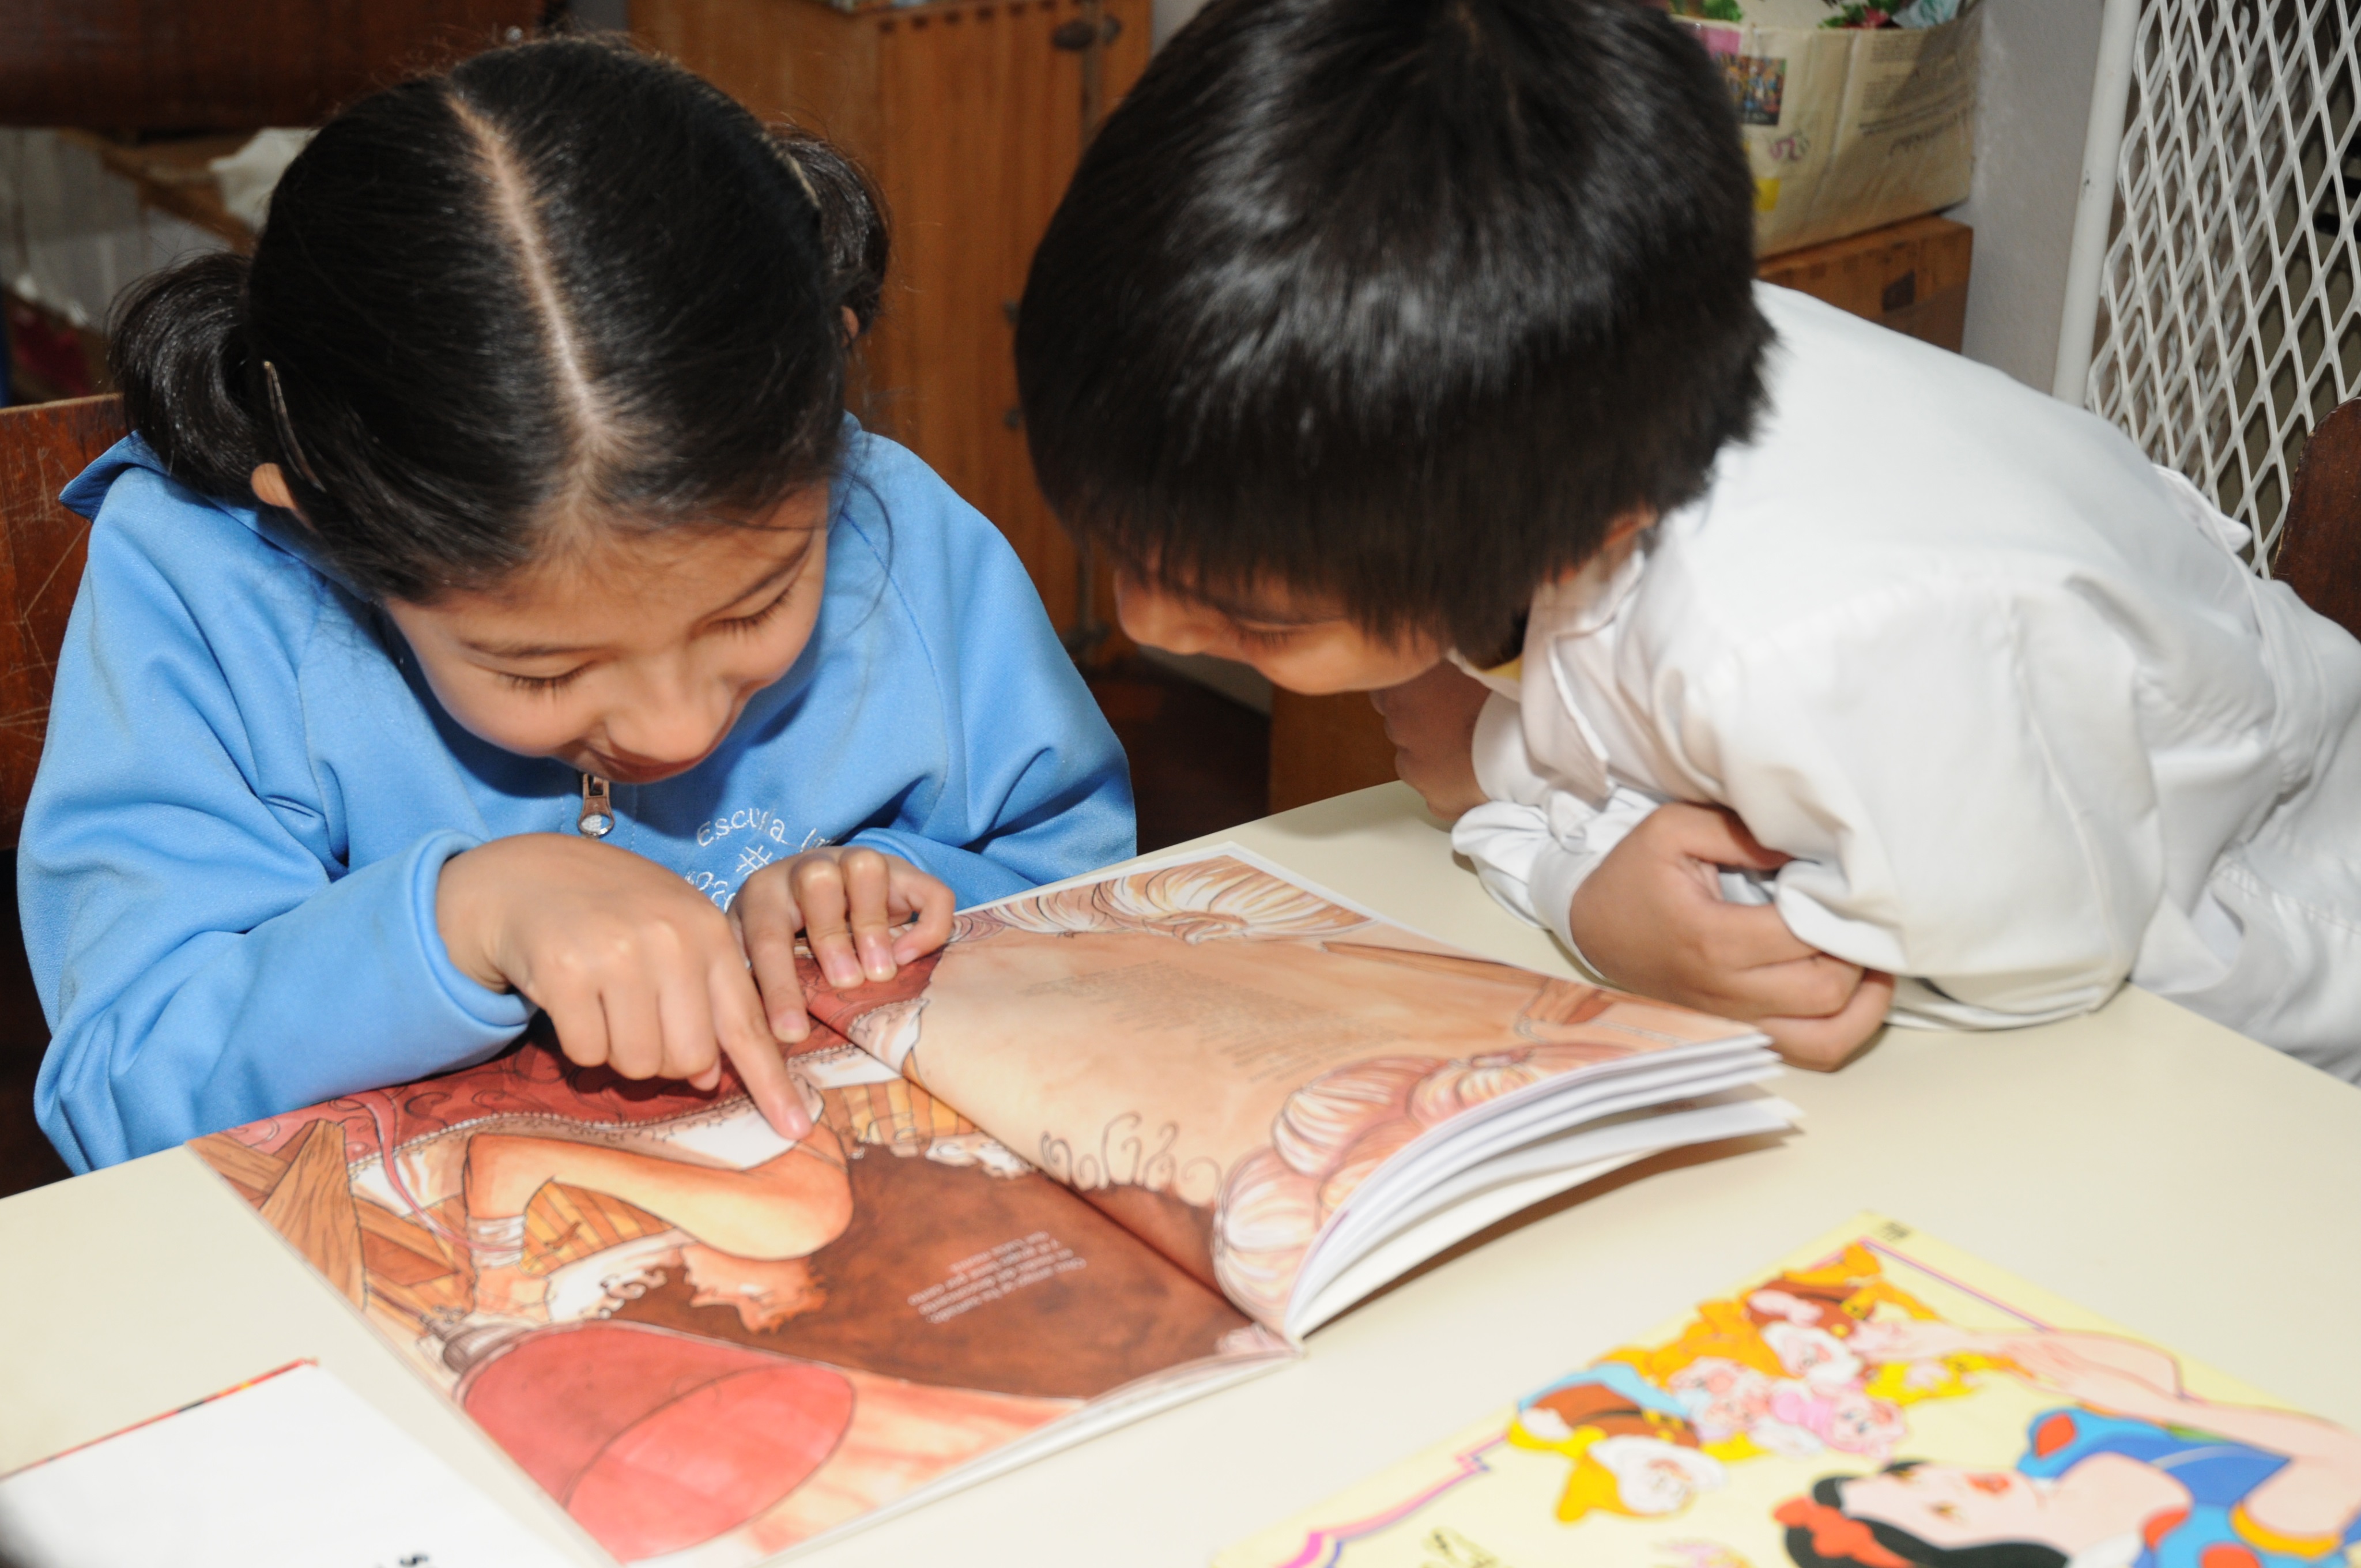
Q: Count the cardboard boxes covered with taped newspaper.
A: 1